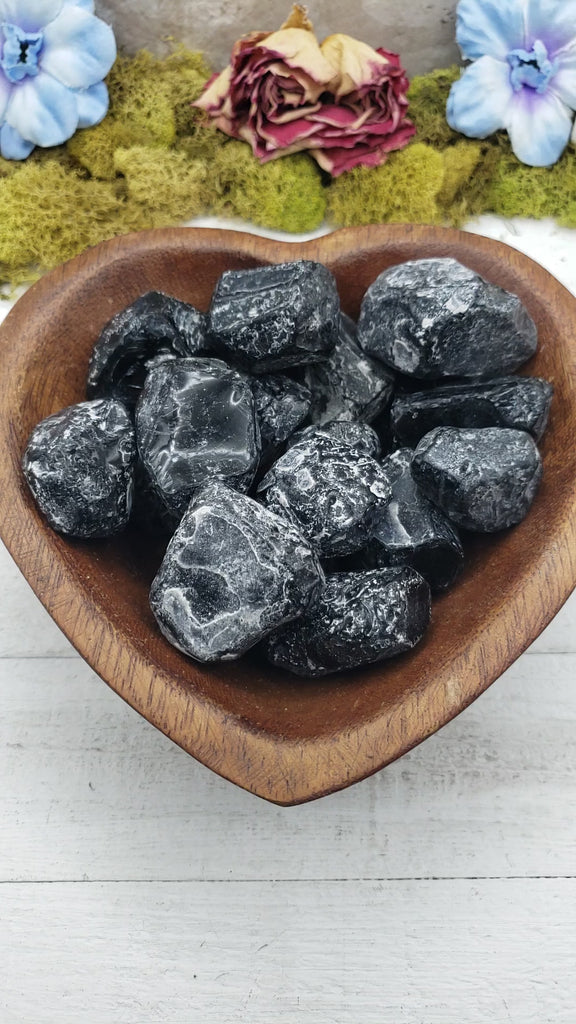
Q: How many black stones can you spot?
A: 14